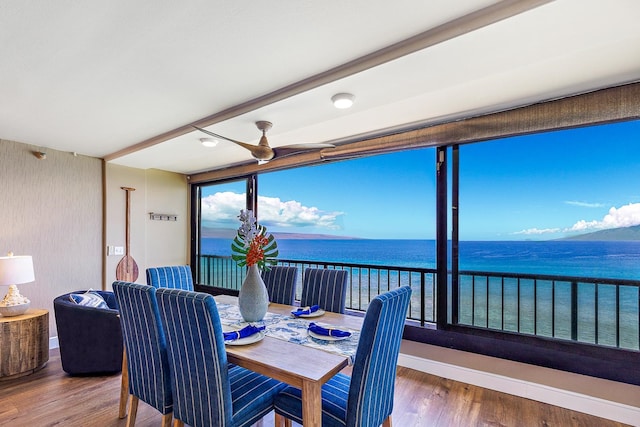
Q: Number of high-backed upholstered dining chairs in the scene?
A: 6